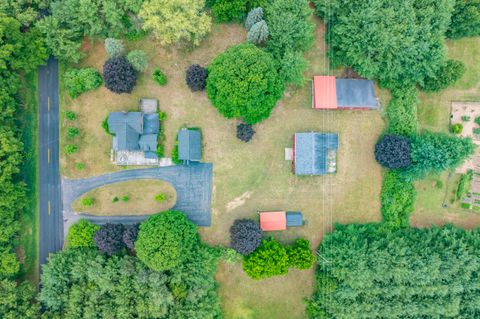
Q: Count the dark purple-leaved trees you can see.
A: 7